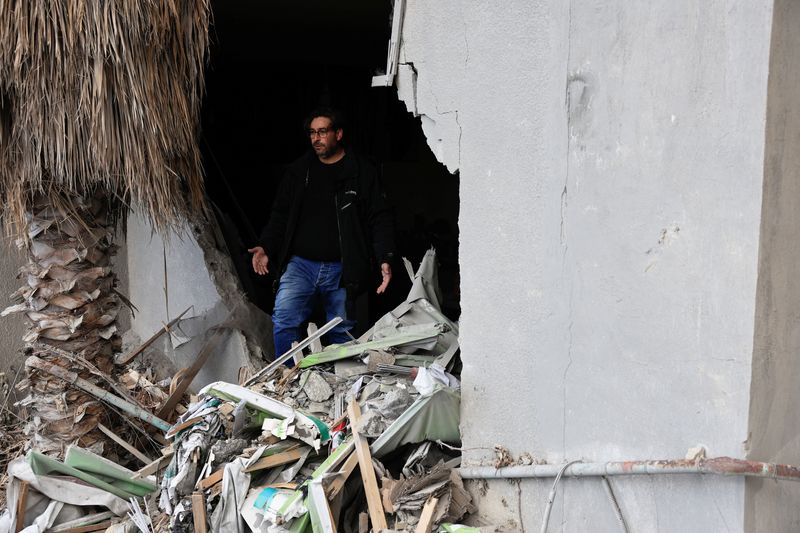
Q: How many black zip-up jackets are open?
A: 1